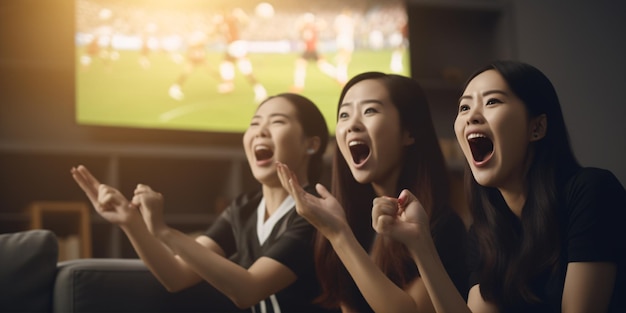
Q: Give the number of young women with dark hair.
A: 3